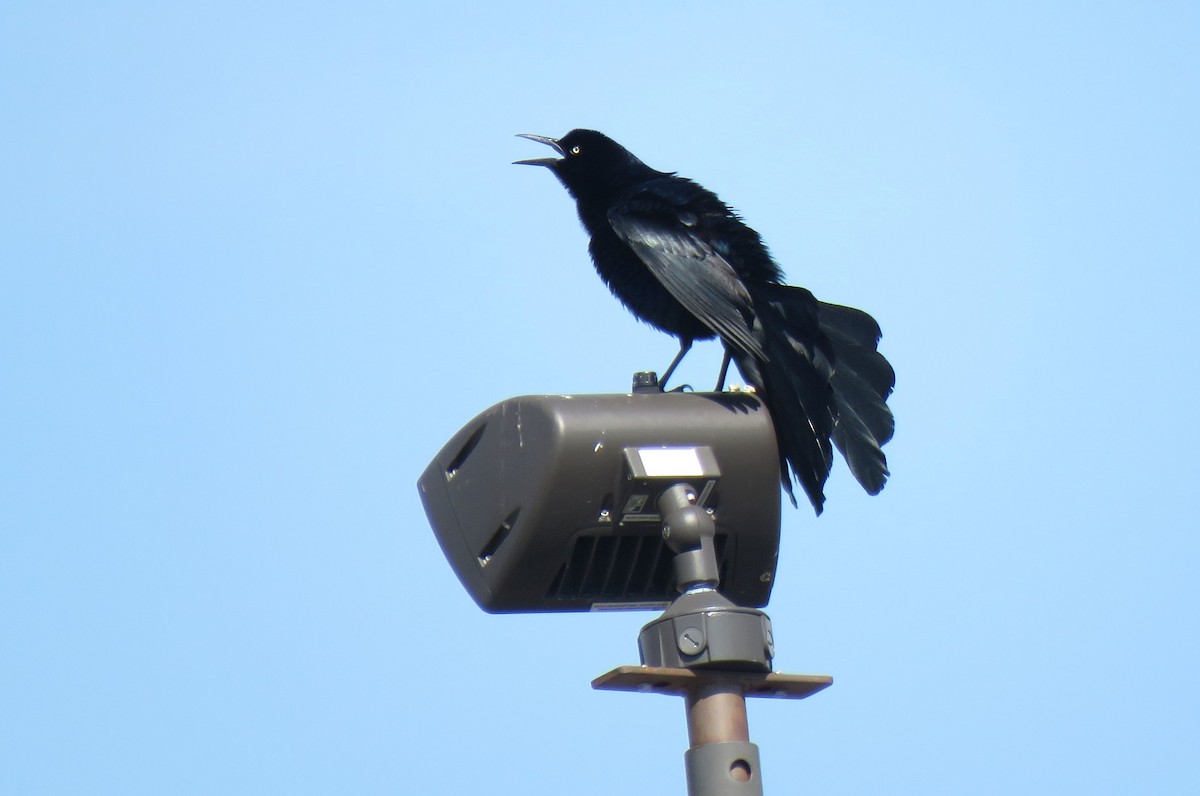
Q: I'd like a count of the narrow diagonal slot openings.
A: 2